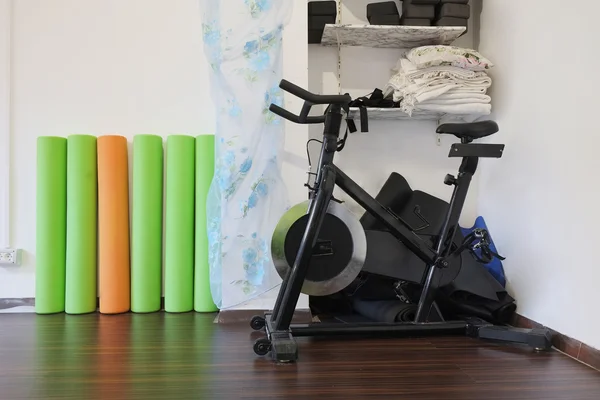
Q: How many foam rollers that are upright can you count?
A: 6